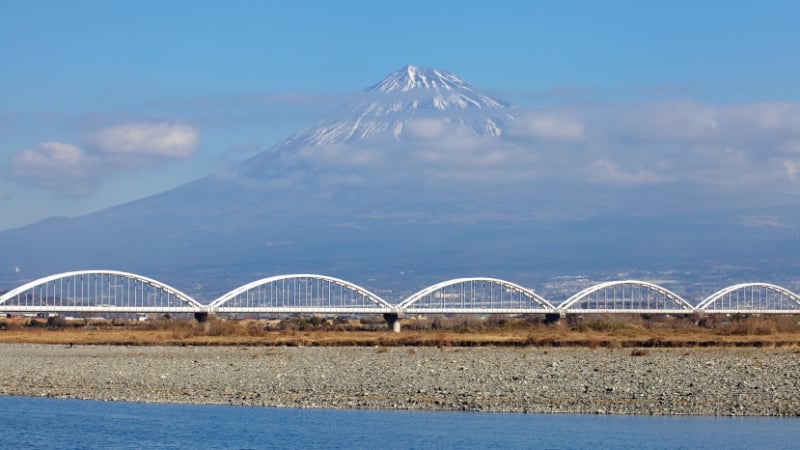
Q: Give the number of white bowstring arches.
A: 5